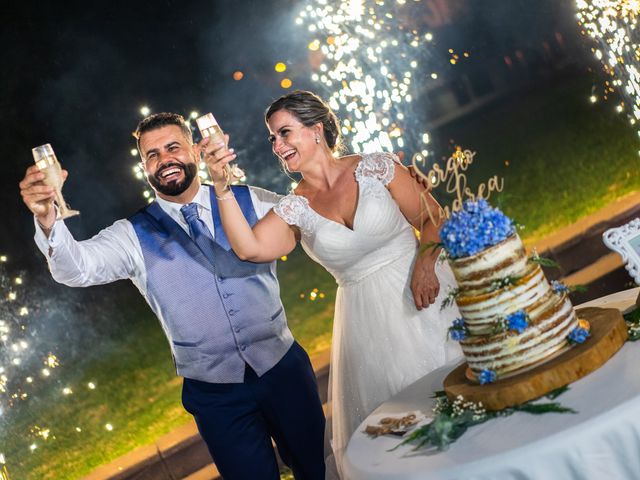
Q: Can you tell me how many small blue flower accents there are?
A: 5